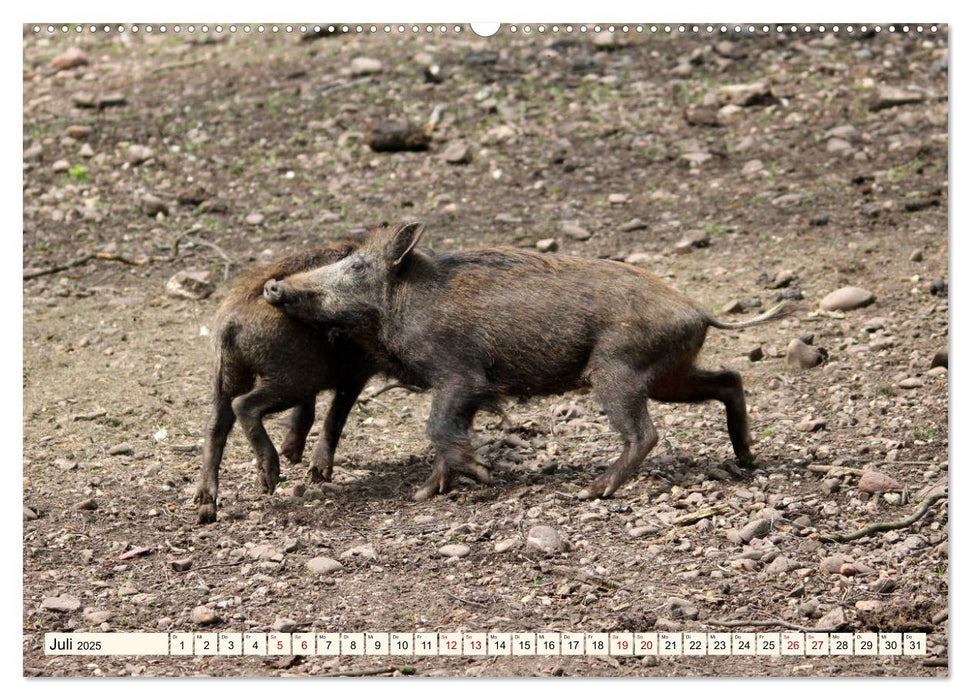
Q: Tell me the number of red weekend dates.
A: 8